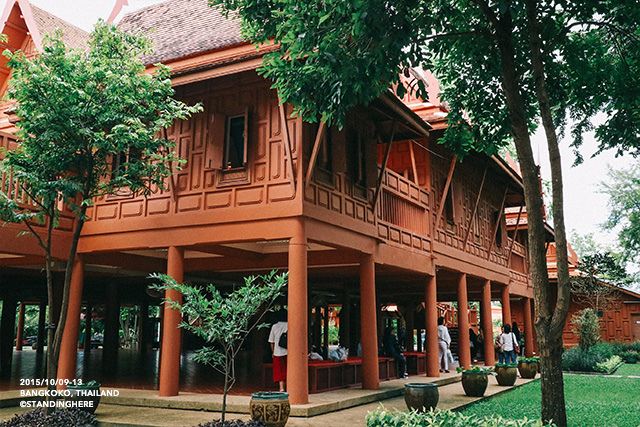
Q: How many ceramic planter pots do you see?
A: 6